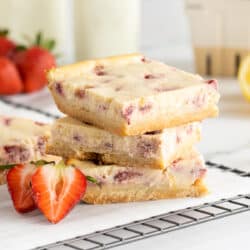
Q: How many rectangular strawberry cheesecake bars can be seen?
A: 4